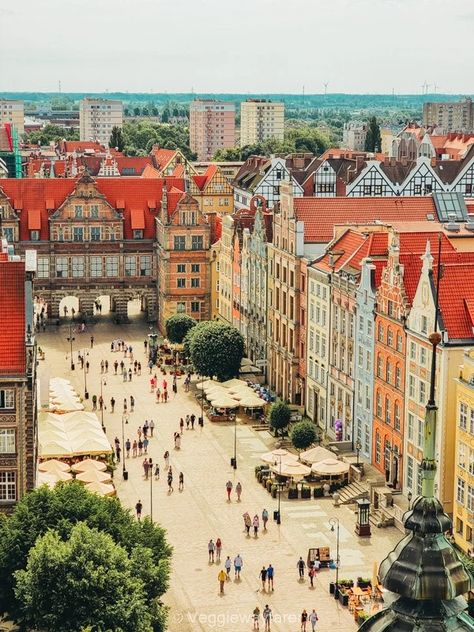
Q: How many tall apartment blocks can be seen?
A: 5